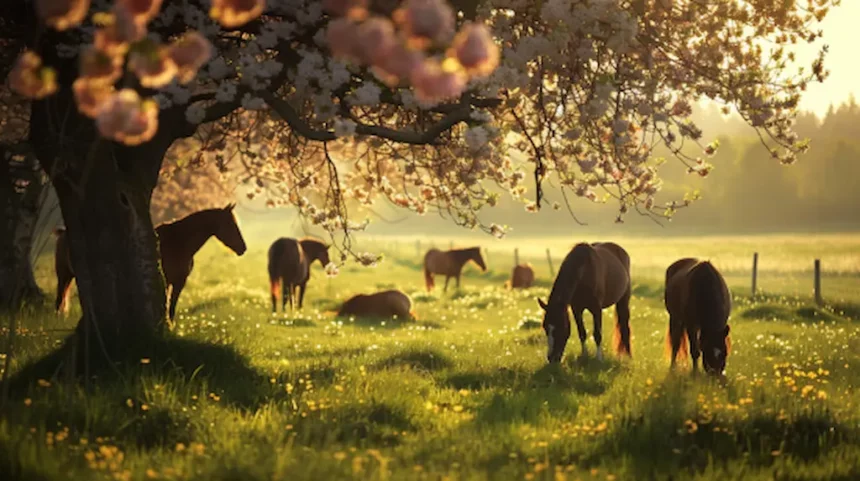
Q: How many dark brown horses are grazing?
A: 2